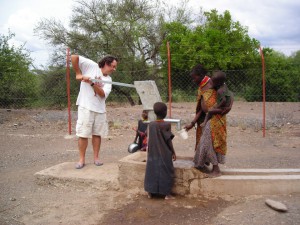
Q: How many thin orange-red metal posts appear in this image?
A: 3